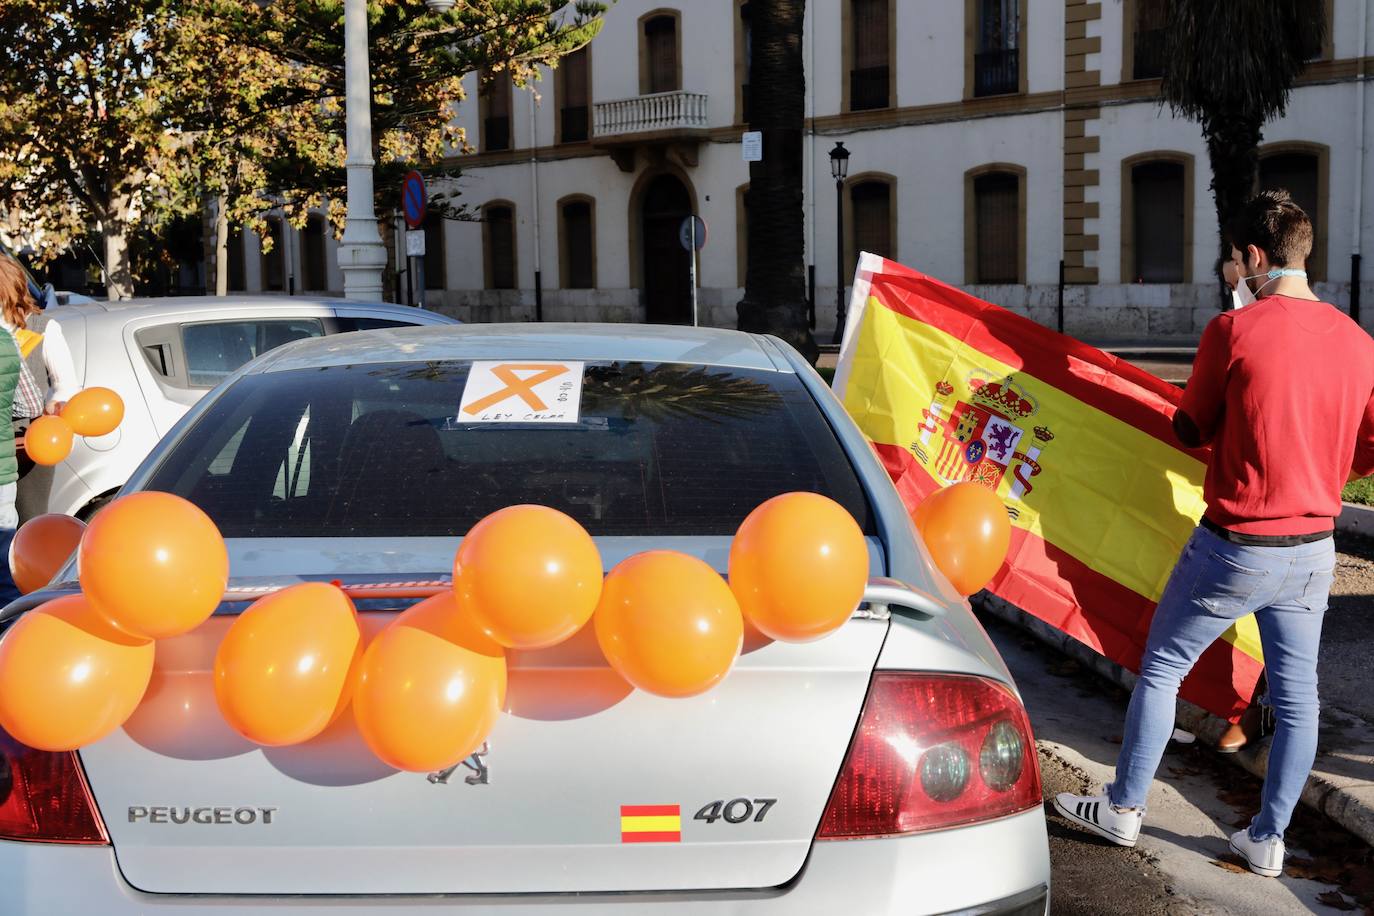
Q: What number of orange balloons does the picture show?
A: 11